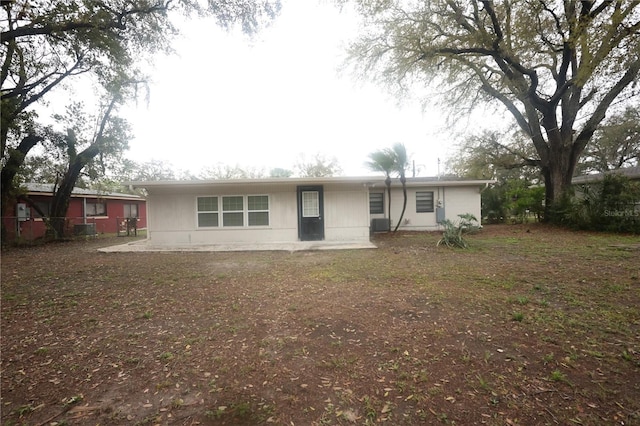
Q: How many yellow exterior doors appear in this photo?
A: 0